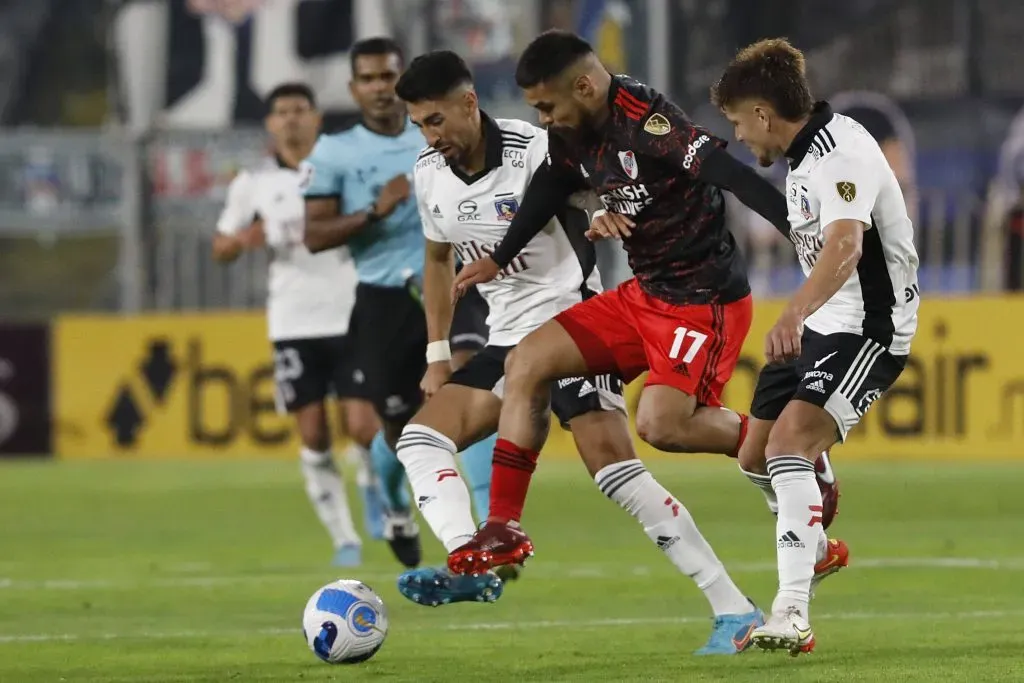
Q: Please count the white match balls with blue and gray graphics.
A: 1